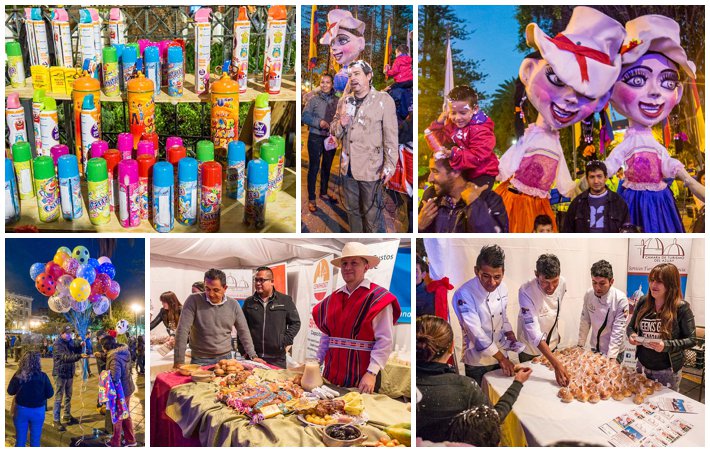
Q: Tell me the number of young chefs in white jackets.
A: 3